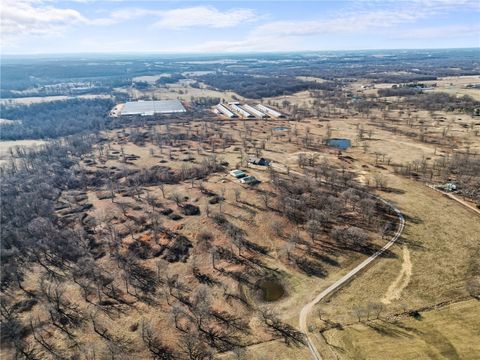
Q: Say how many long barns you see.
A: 4